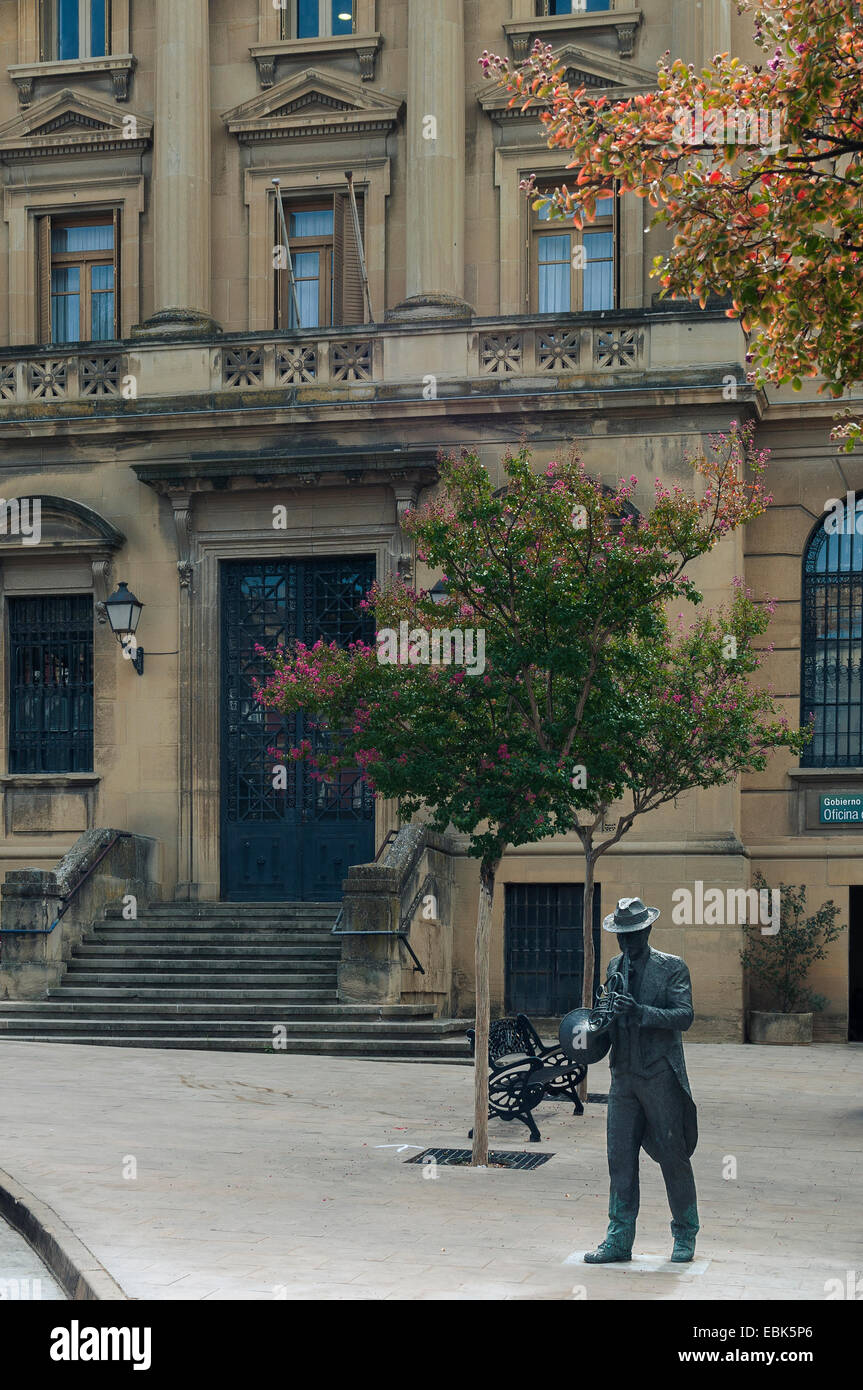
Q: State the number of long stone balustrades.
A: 1